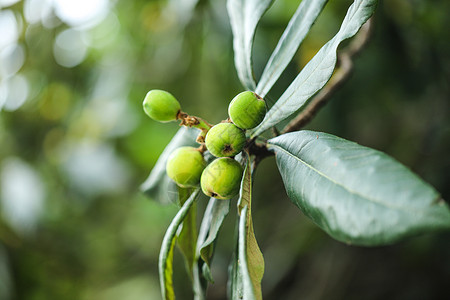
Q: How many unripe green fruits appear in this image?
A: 5